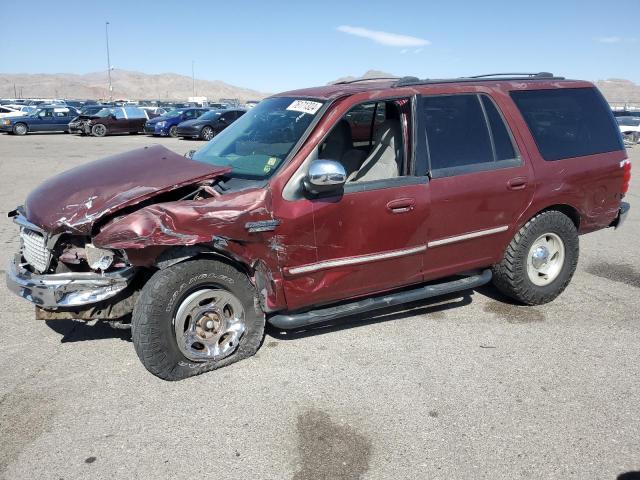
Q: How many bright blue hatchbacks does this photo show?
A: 1